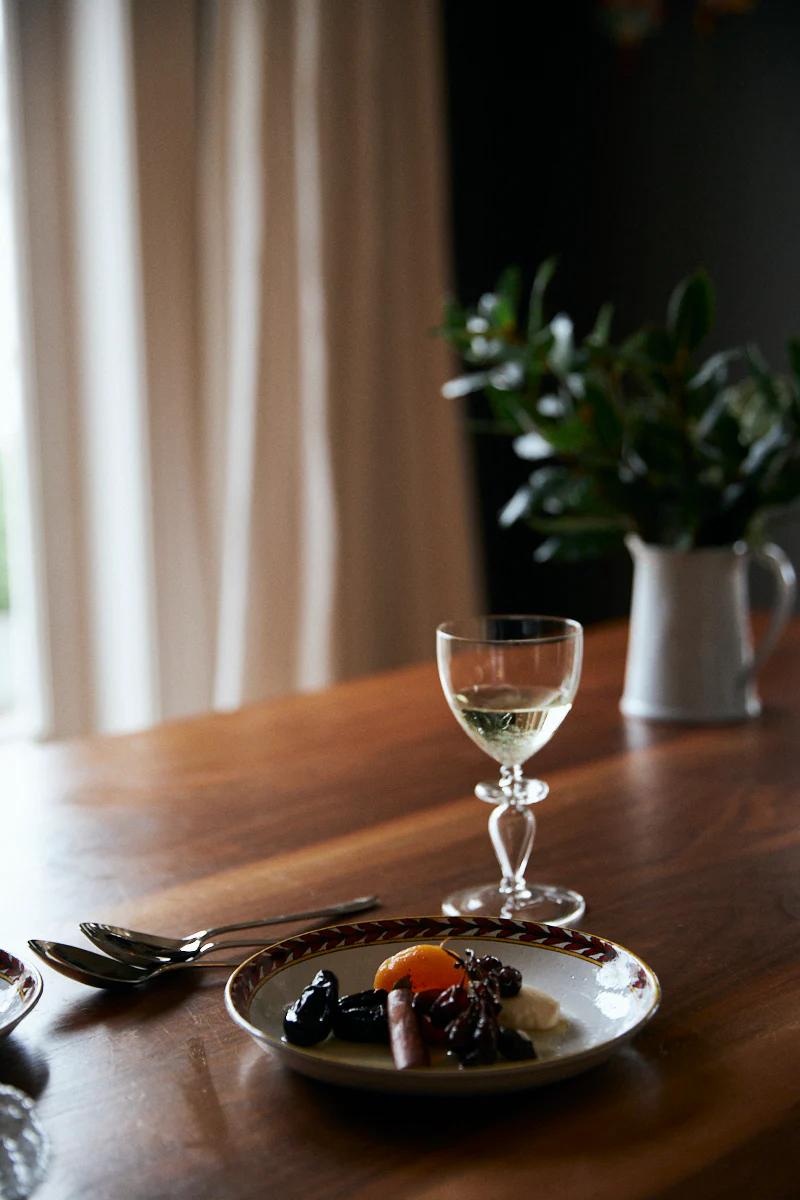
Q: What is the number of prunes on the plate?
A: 2